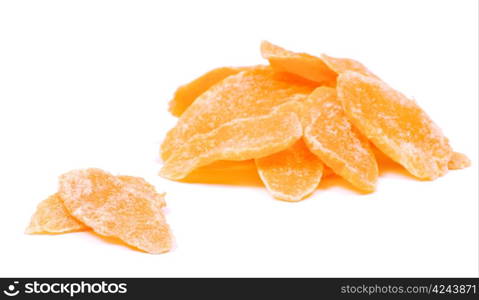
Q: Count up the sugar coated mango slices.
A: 11